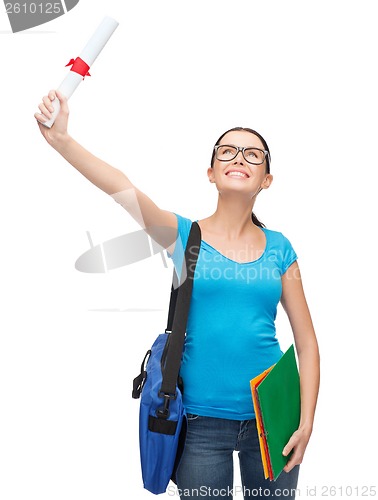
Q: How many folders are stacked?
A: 3